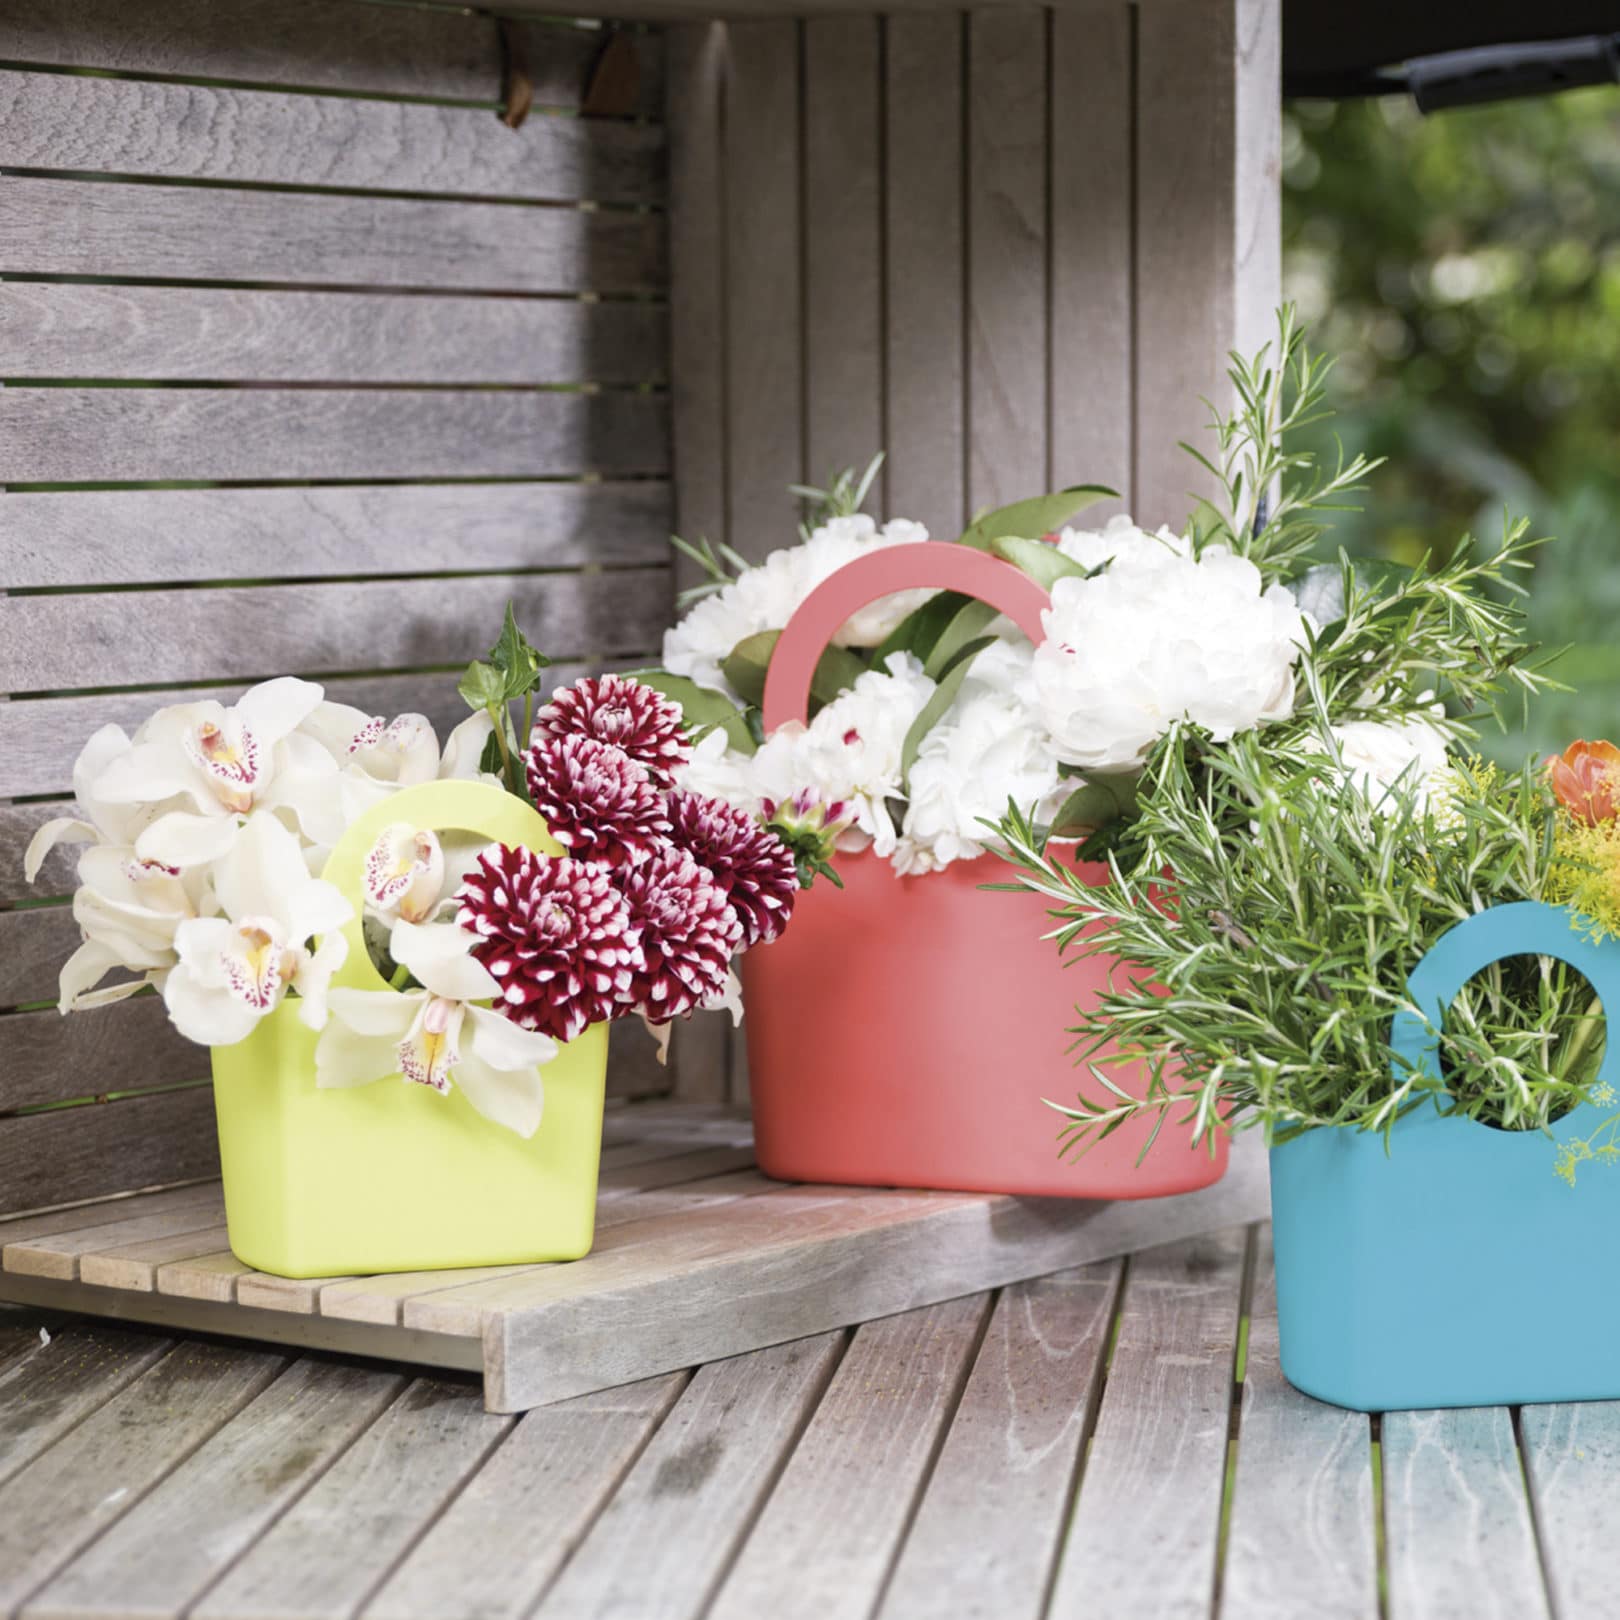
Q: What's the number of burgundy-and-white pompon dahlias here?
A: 5